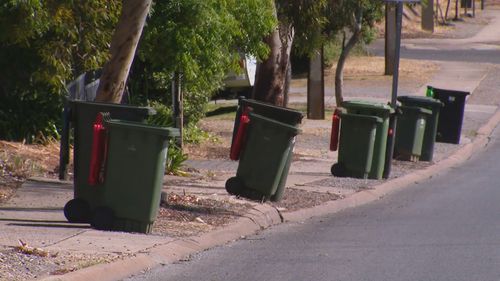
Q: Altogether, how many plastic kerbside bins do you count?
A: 9